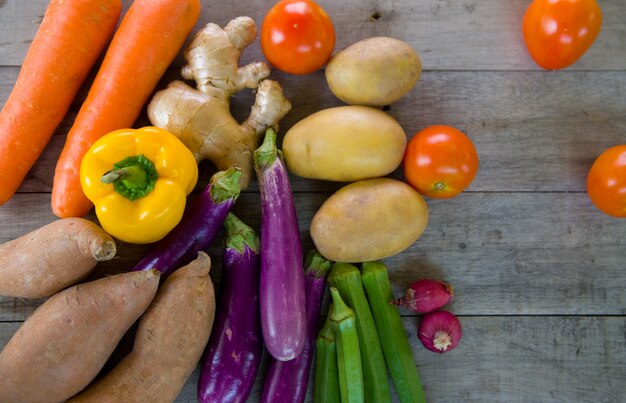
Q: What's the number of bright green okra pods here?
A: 4